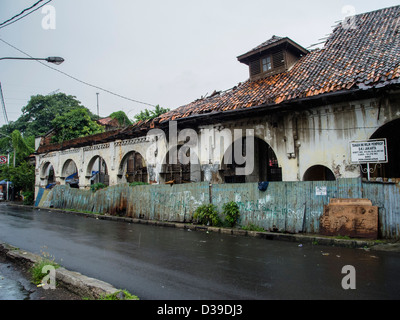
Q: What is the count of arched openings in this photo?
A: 8